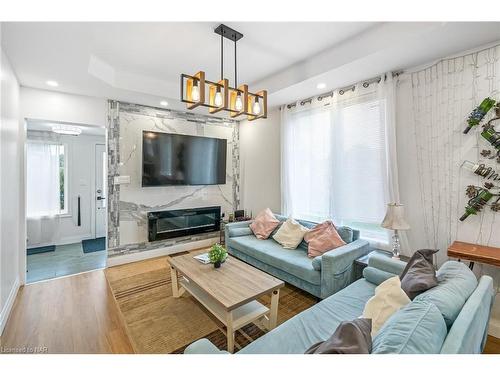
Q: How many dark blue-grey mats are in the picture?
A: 2